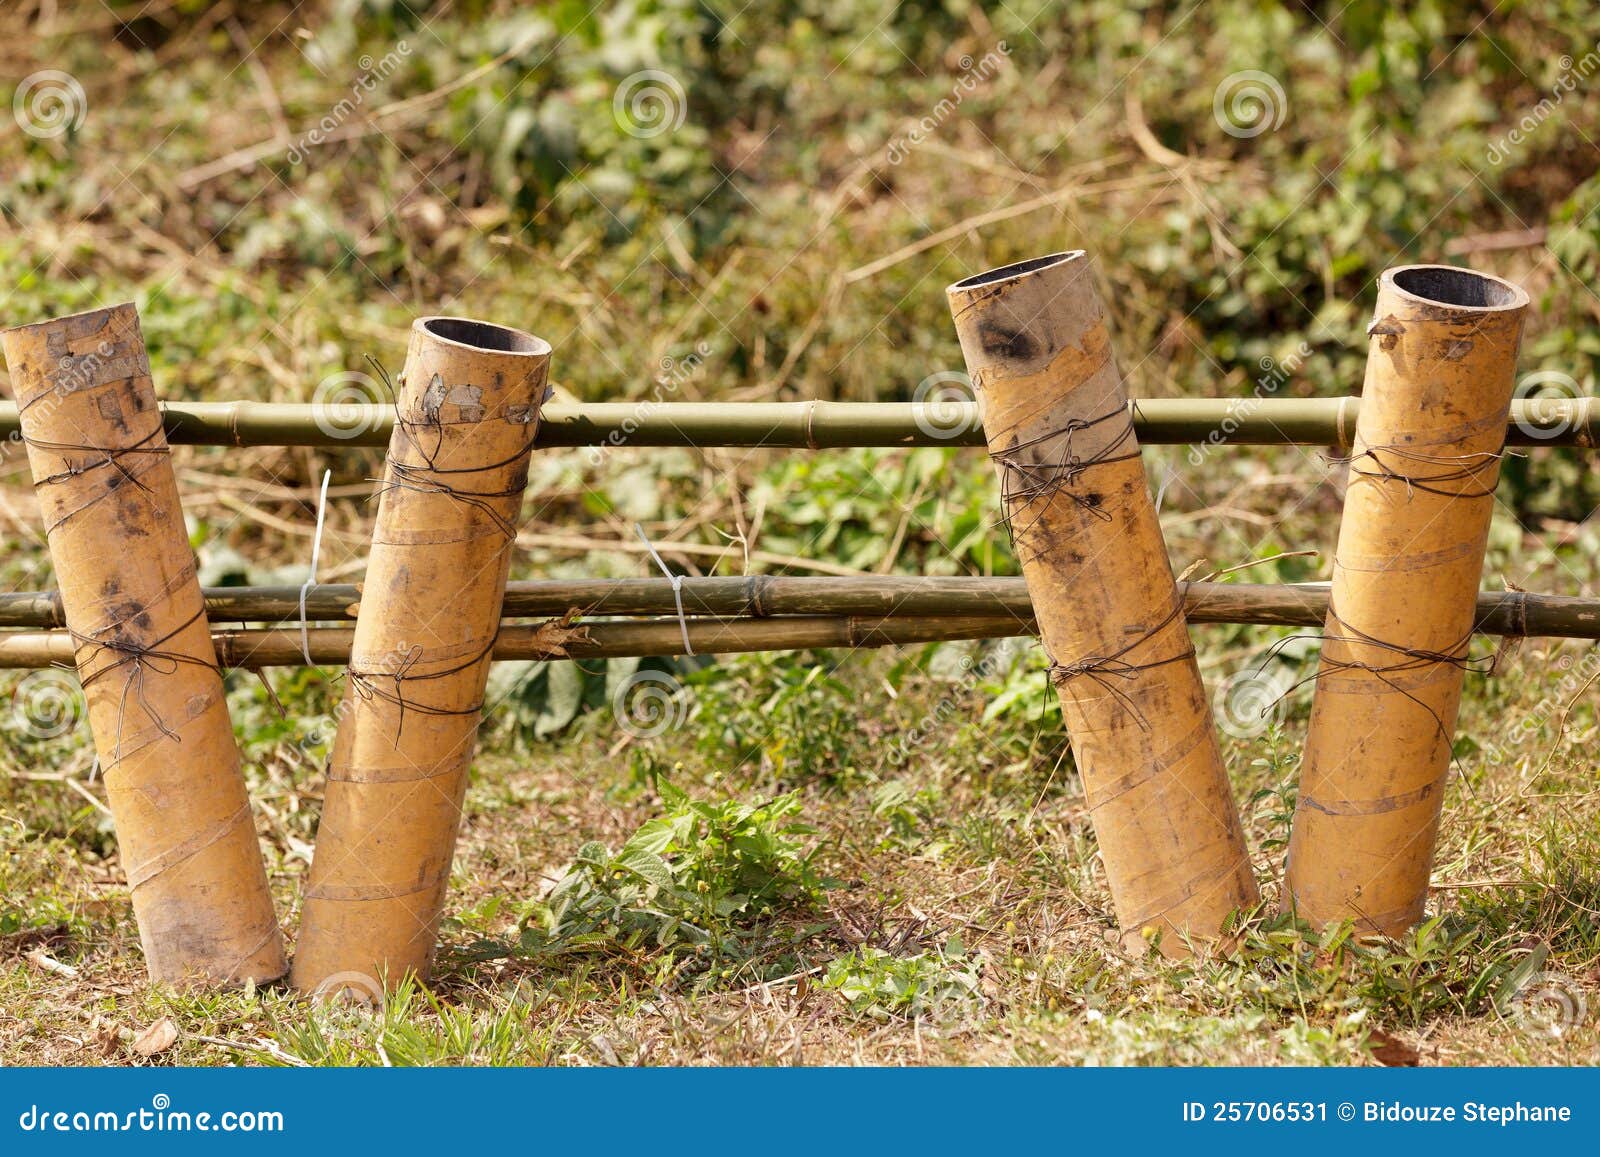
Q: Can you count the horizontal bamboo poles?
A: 3